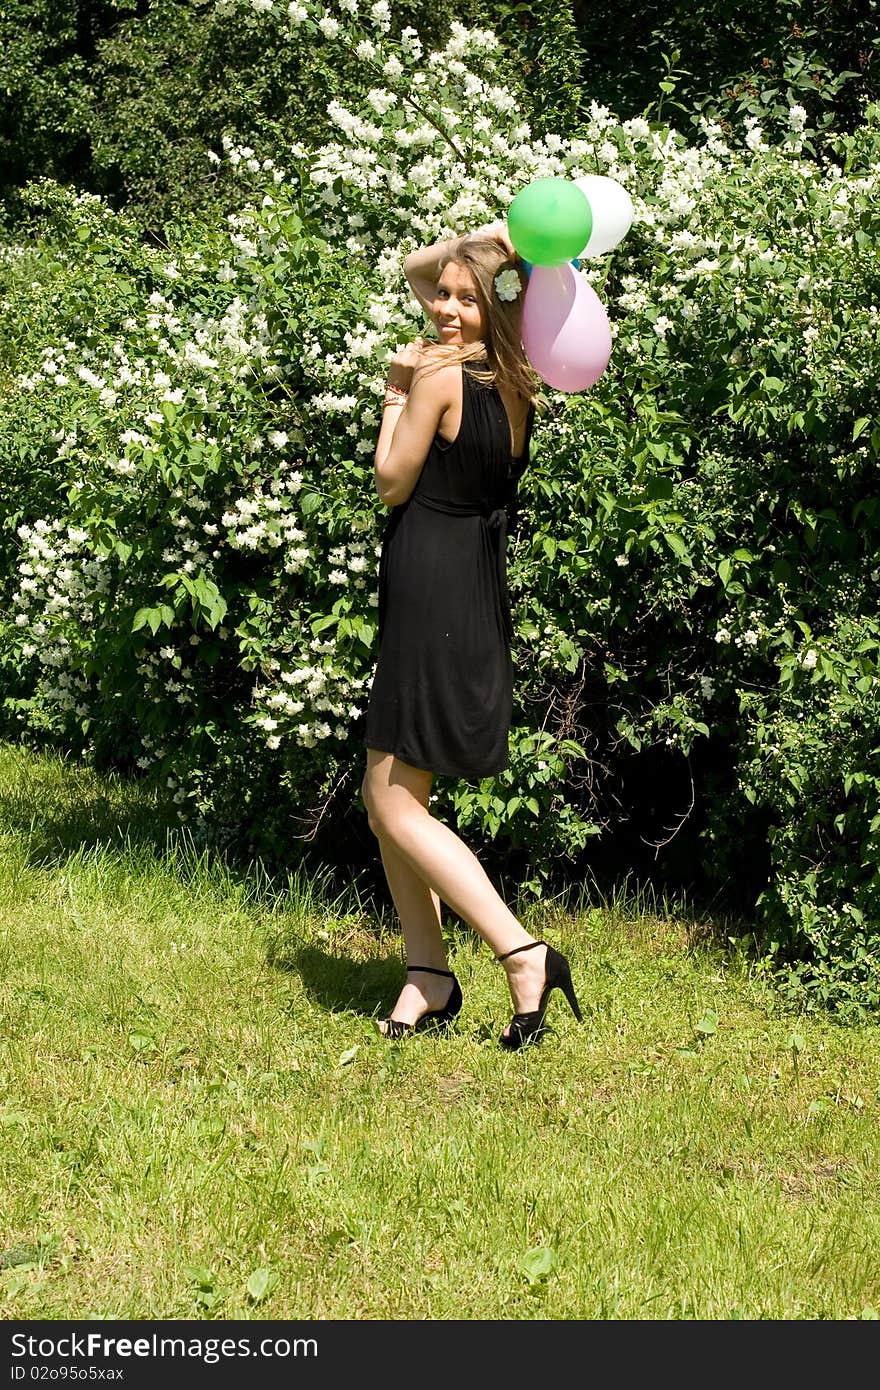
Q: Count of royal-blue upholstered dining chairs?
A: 0